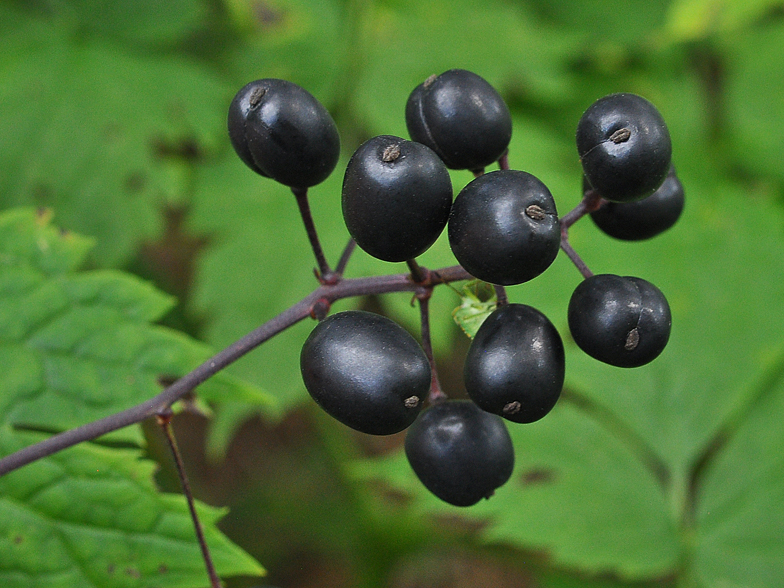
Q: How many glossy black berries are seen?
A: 10